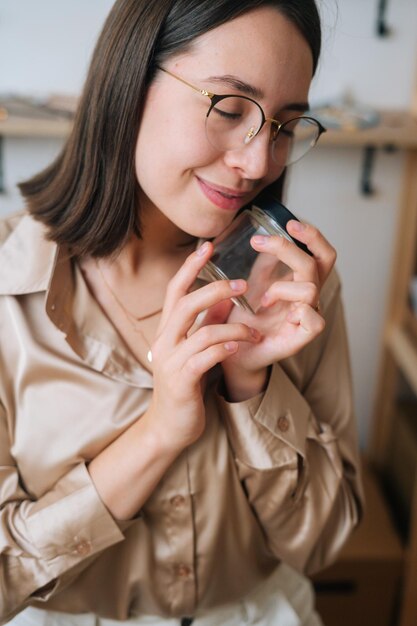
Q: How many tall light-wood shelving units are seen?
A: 1